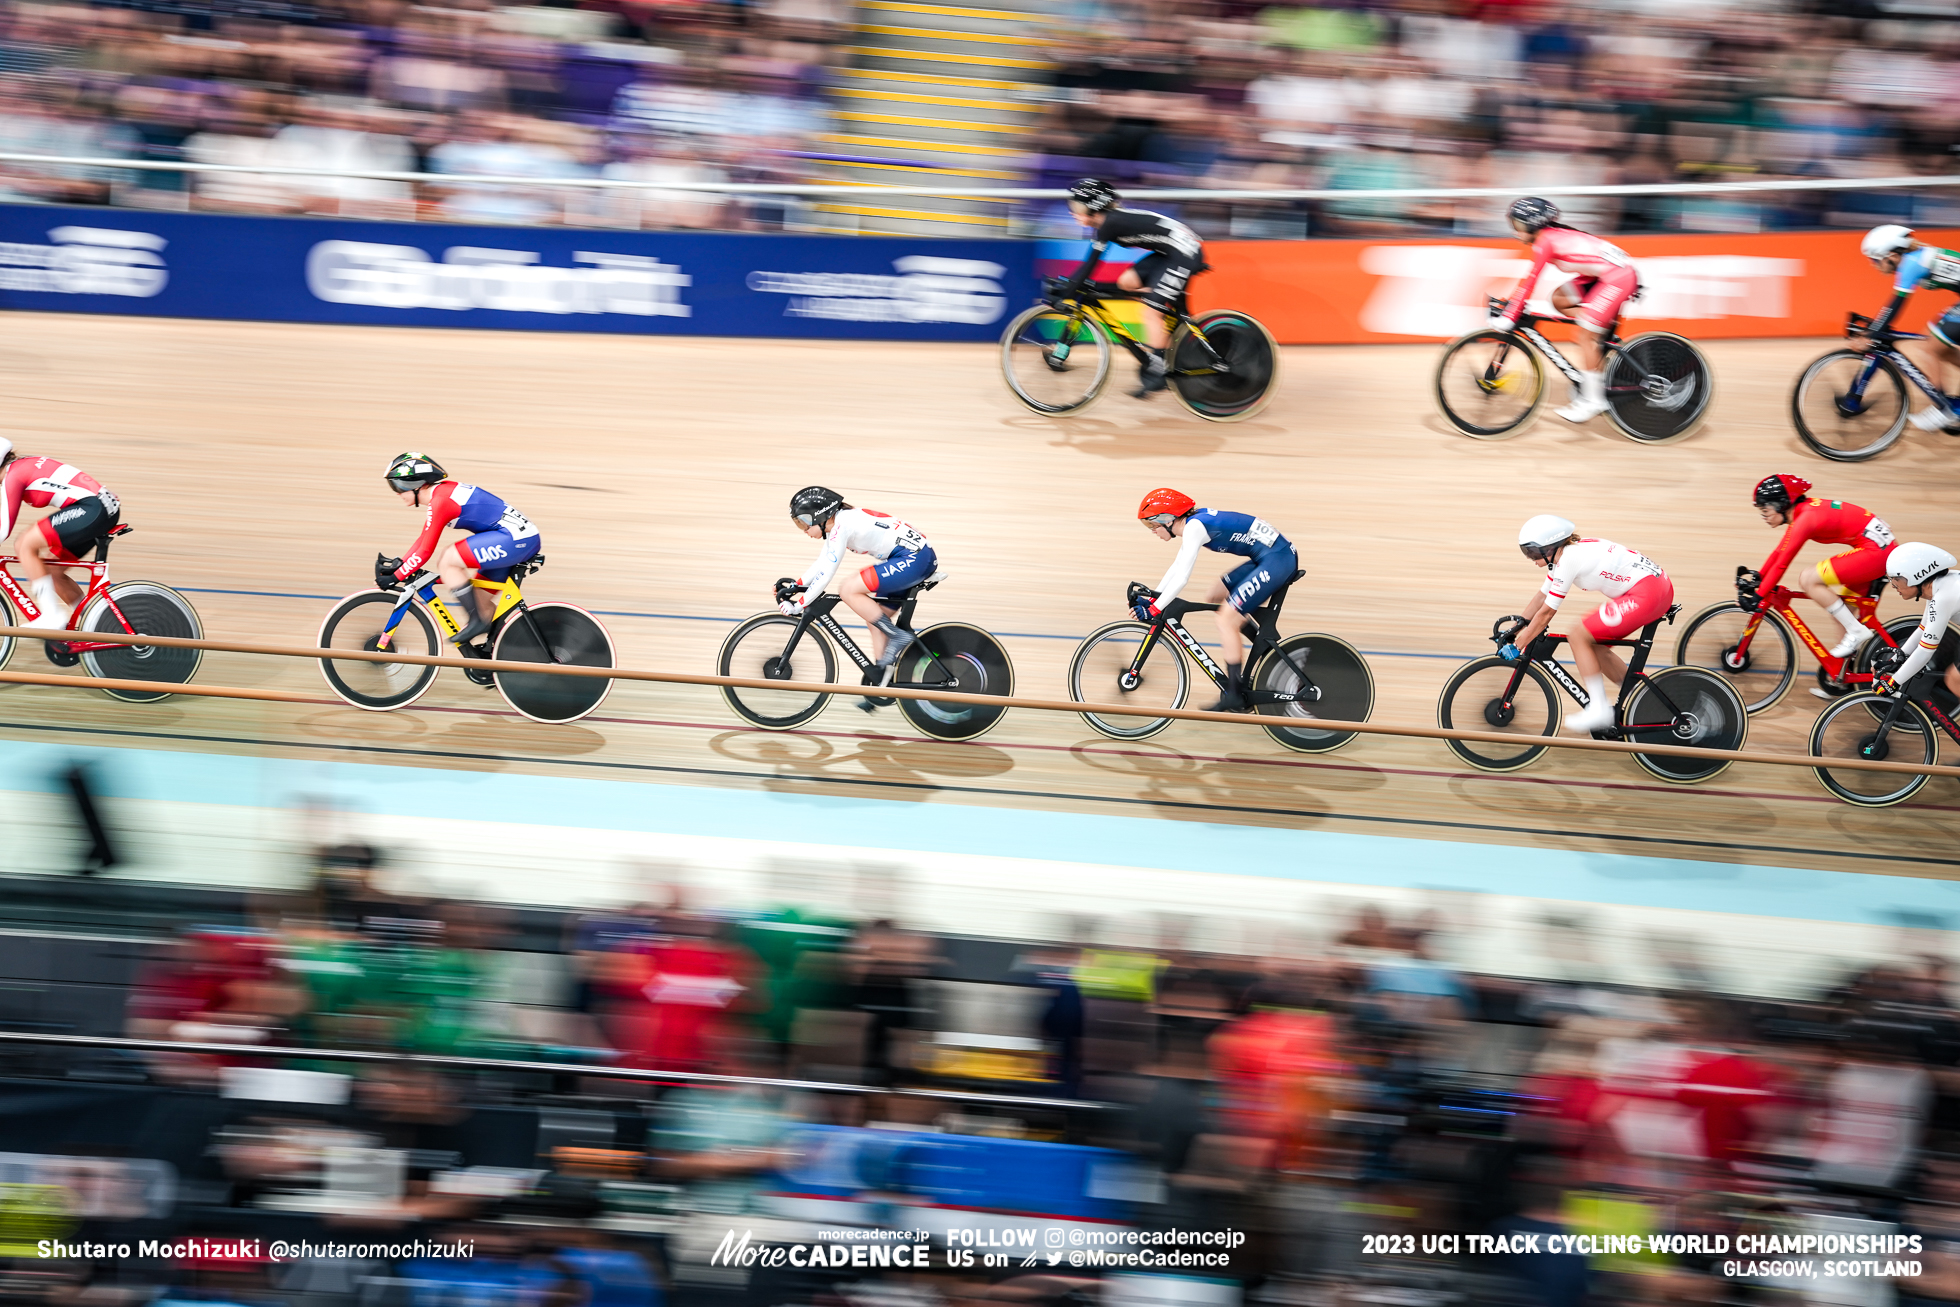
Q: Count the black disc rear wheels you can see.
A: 8